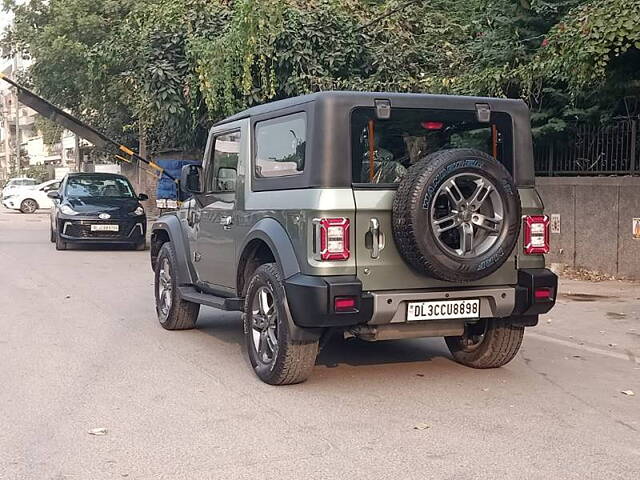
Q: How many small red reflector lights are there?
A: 2